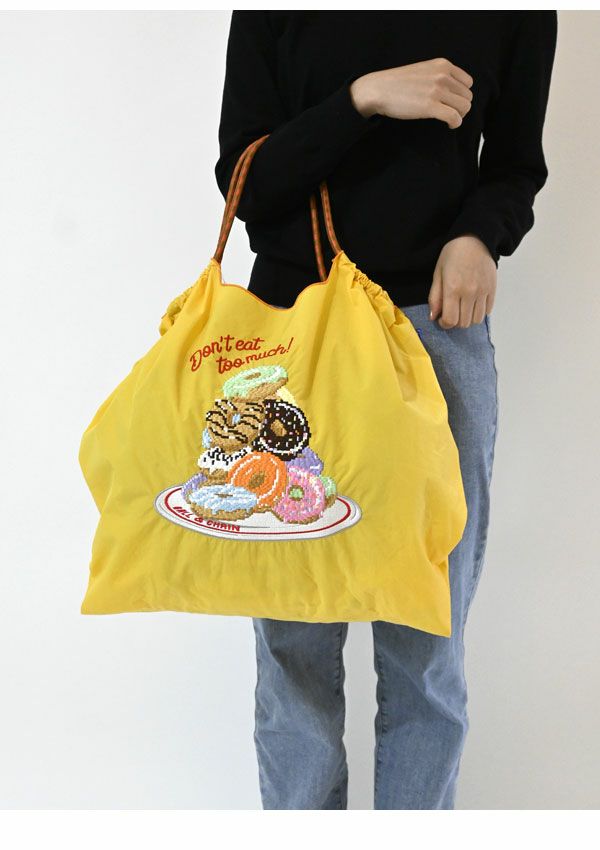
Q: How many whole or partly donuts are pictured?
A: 12